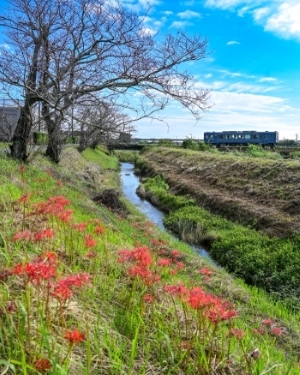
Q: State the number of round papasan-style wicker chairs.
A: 0